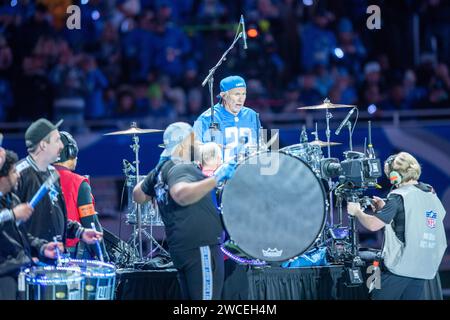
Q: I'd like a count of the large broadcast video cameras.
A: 1